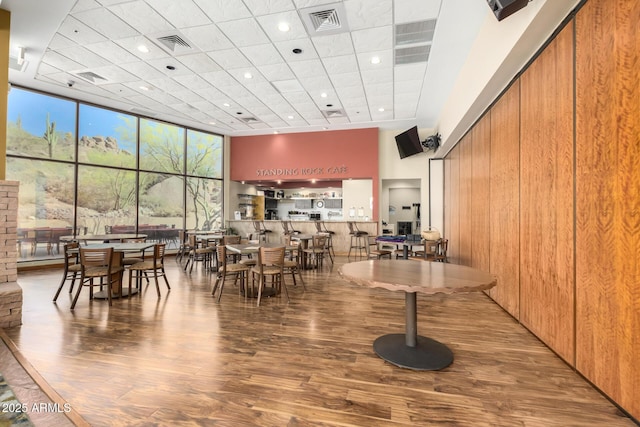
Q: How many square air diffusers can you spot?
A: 5